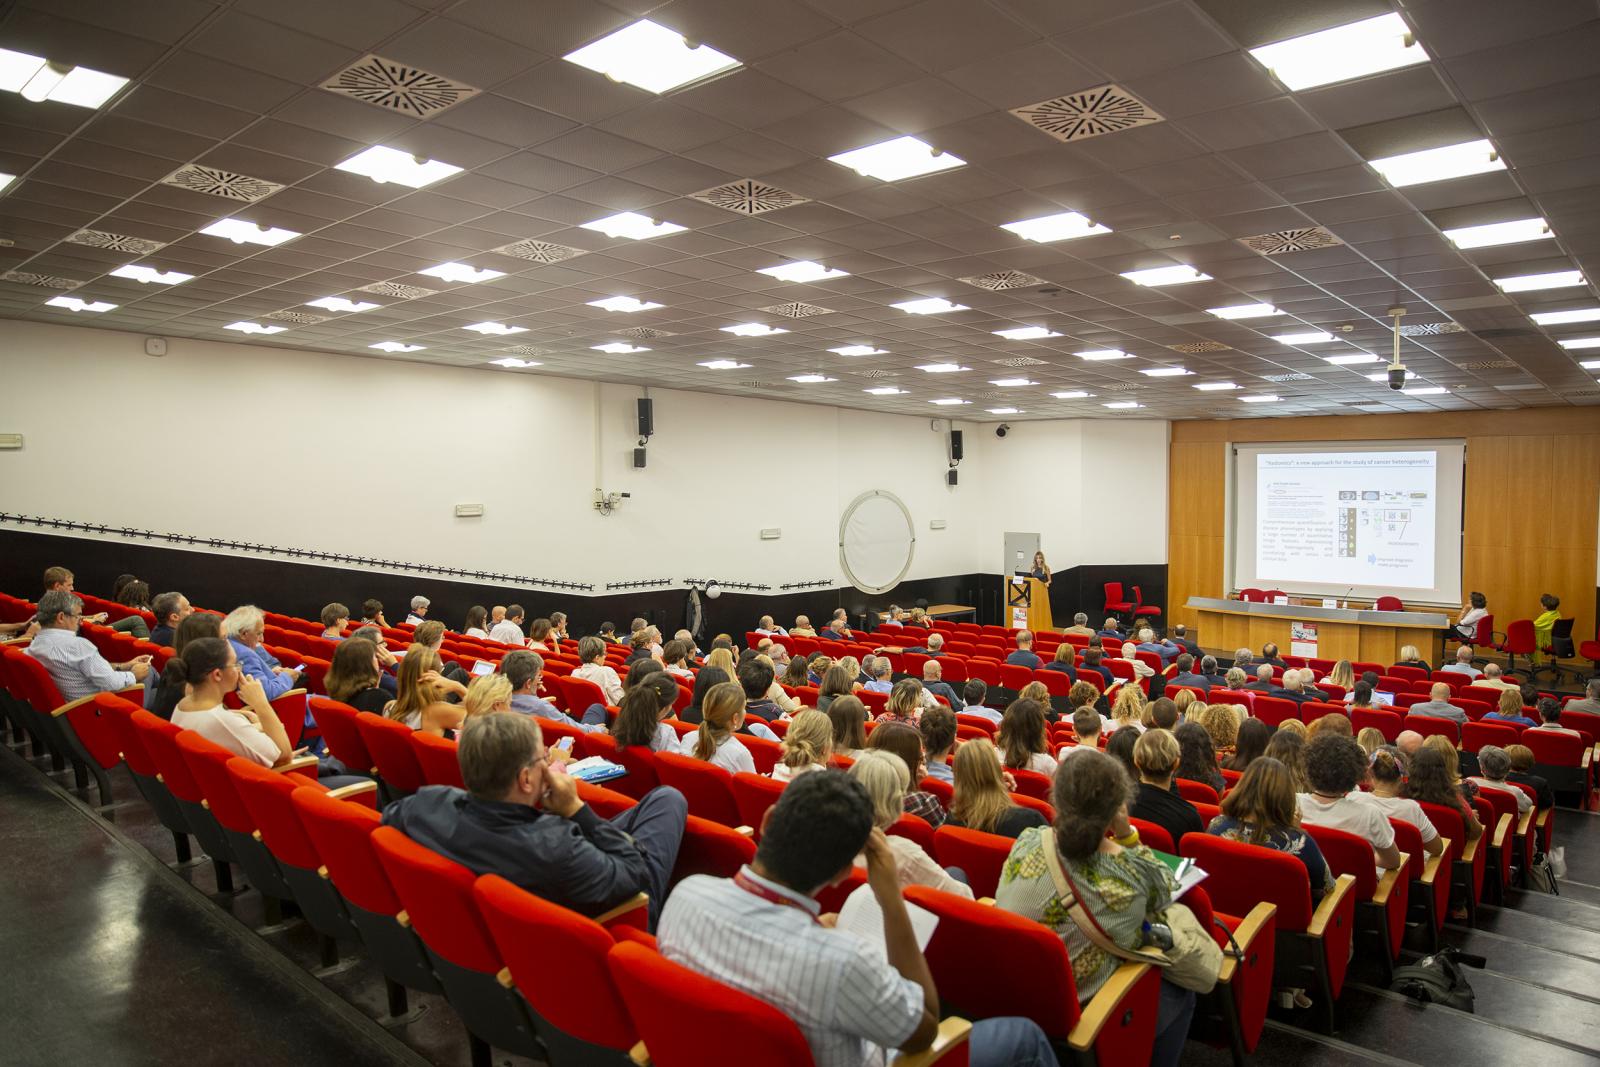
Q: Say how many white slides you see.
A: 1